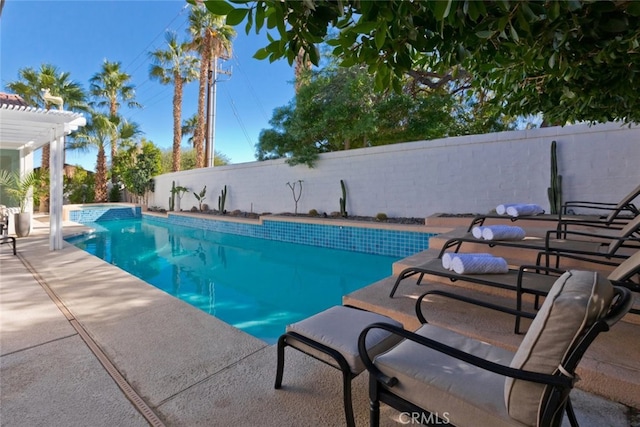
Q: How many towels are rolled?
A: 6